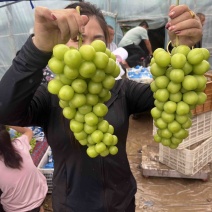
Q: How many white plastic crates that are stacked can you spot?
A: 2